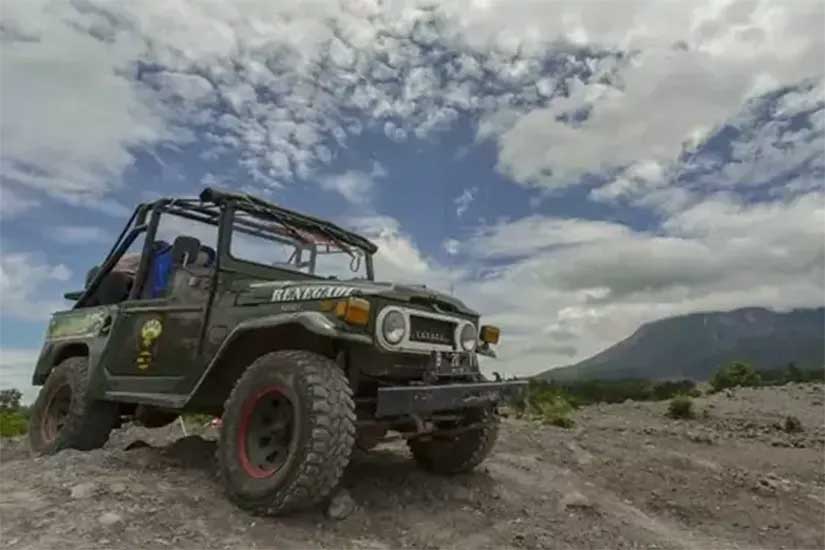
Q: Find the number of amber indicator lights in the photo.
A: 2